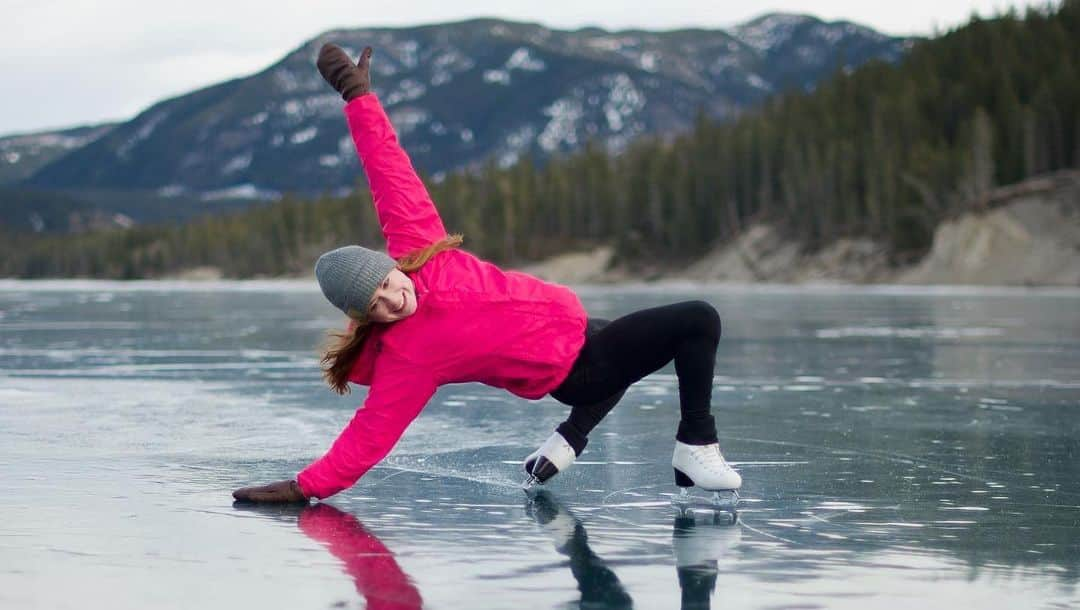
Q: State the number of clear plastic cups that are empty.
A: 0